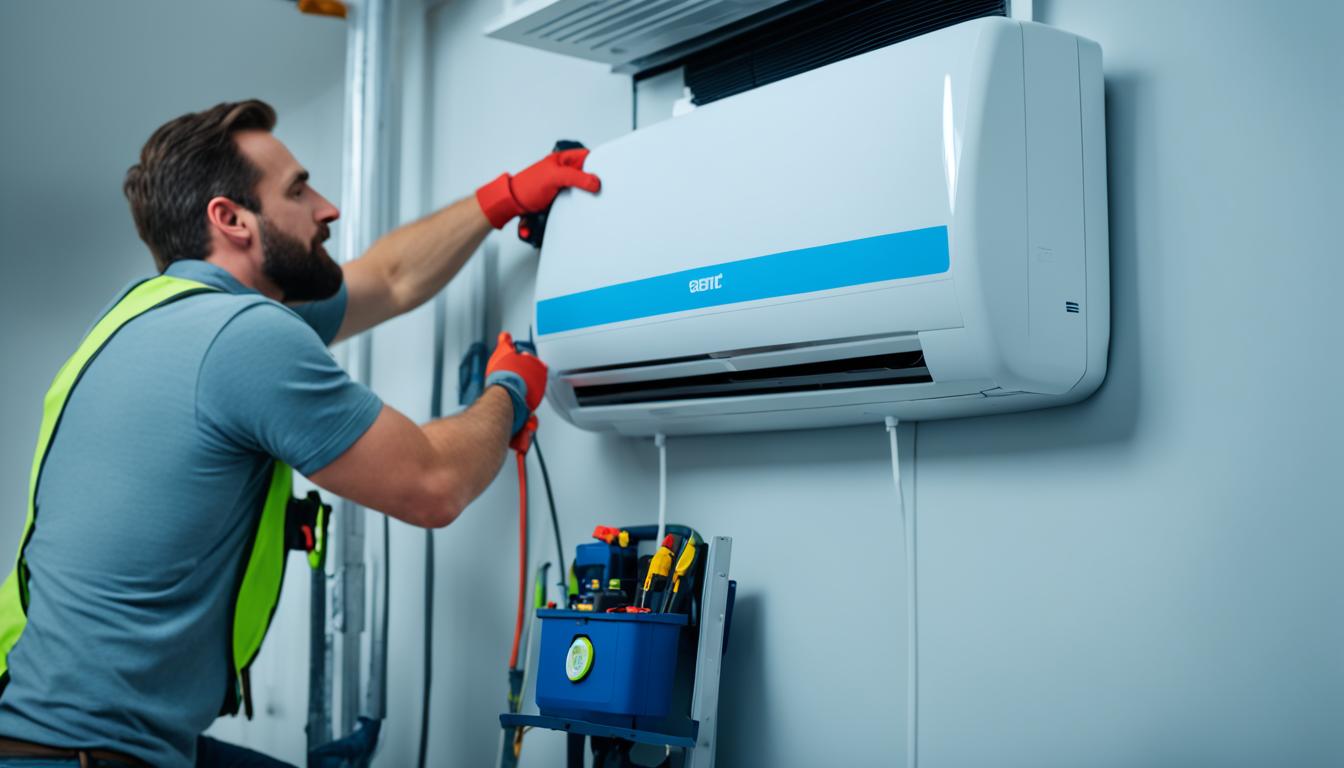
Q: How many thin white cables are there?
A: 2